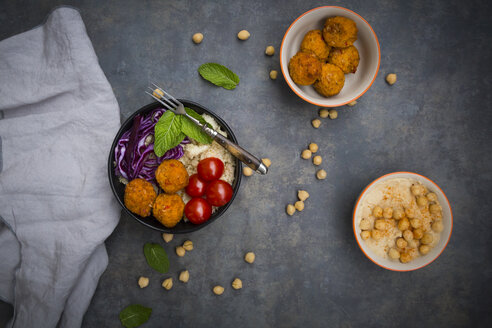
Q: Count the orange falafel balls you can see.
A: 8